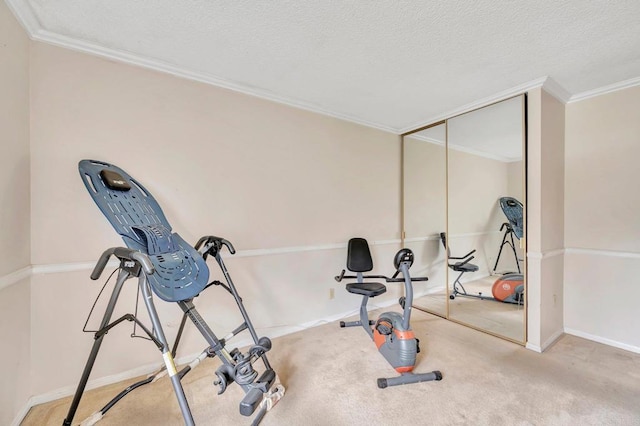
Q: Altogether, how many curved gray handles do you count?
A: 2